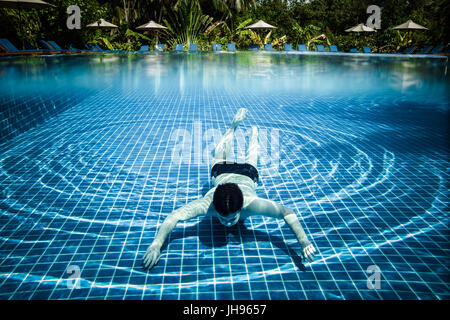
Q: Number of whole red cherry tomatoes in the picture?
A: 0